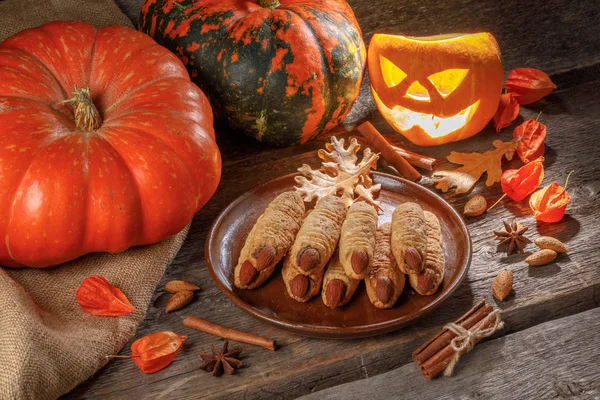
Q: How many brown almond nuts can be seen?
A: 15